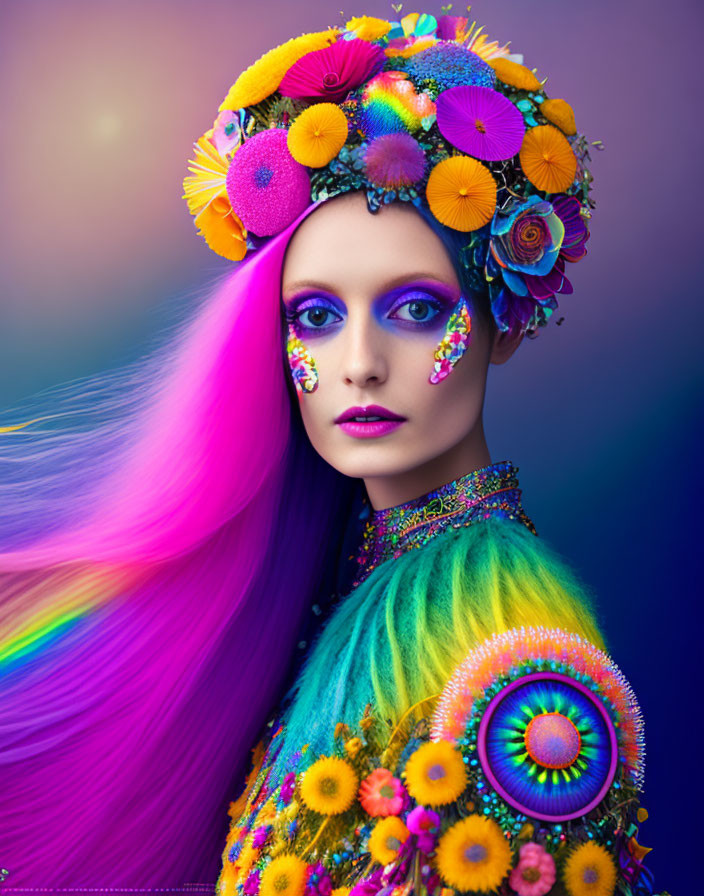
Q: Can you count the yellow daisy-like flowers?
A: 6